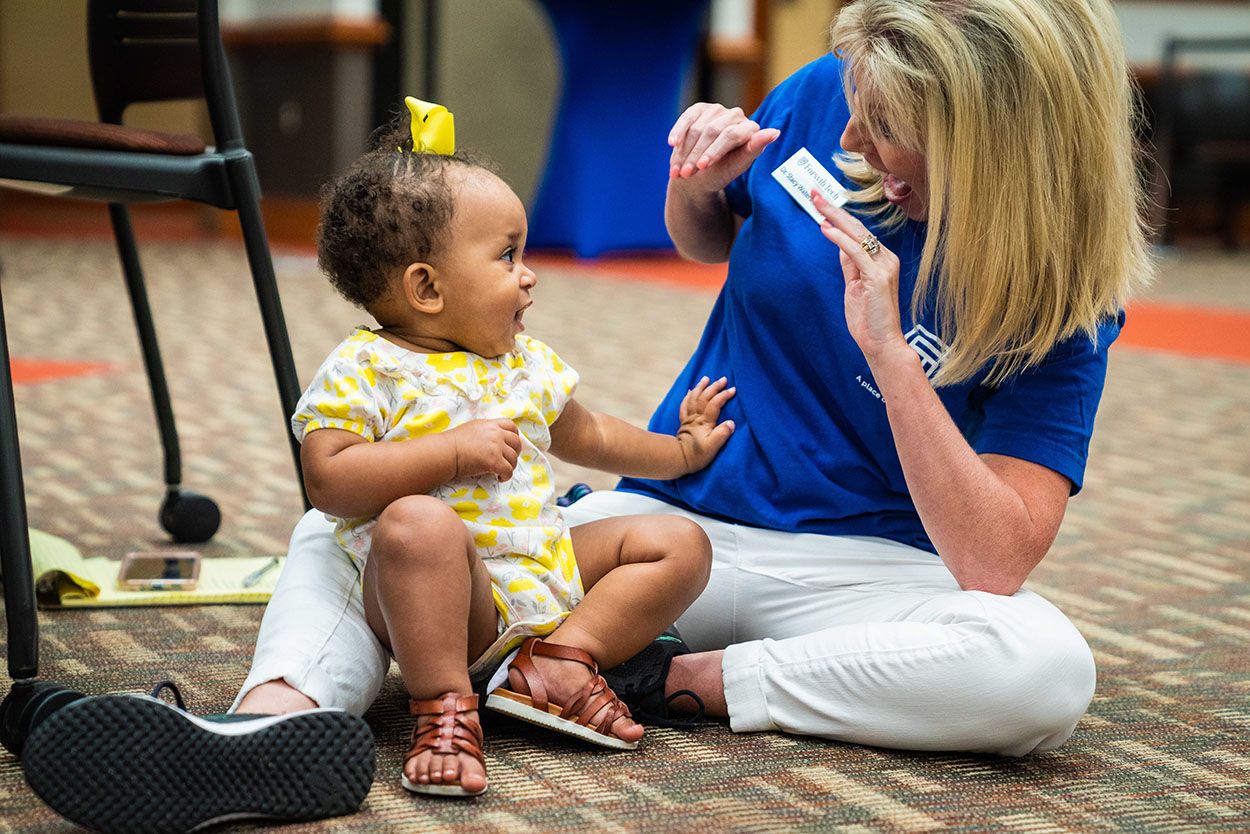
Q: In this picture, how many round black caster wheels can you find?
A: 2